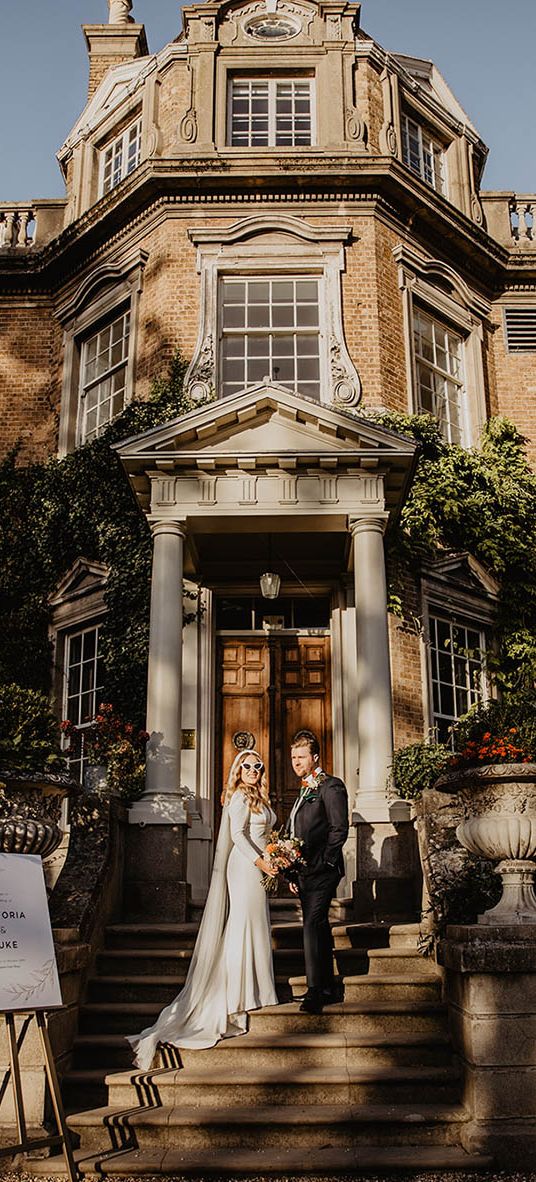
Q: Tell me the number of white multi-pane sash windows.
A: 8